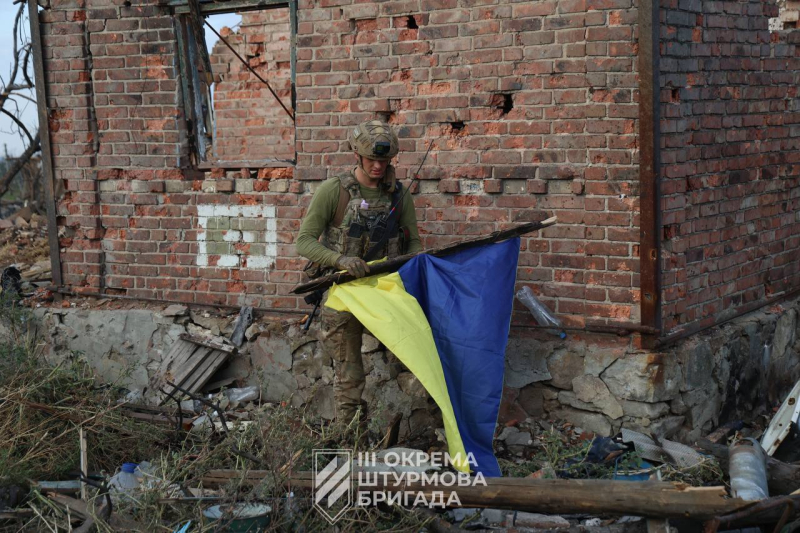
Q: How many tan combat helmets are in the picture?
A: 1